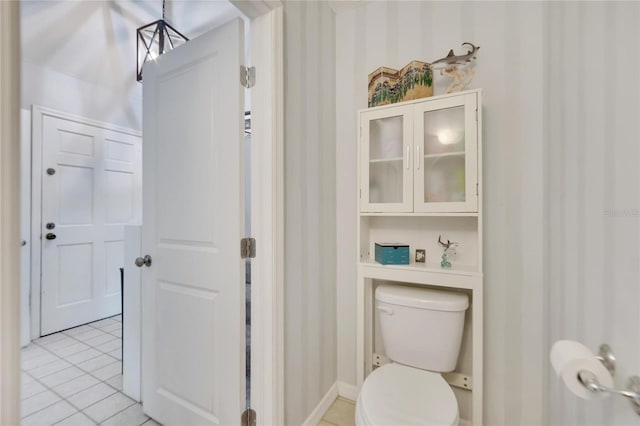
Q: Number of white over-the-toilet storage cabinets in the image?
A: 1